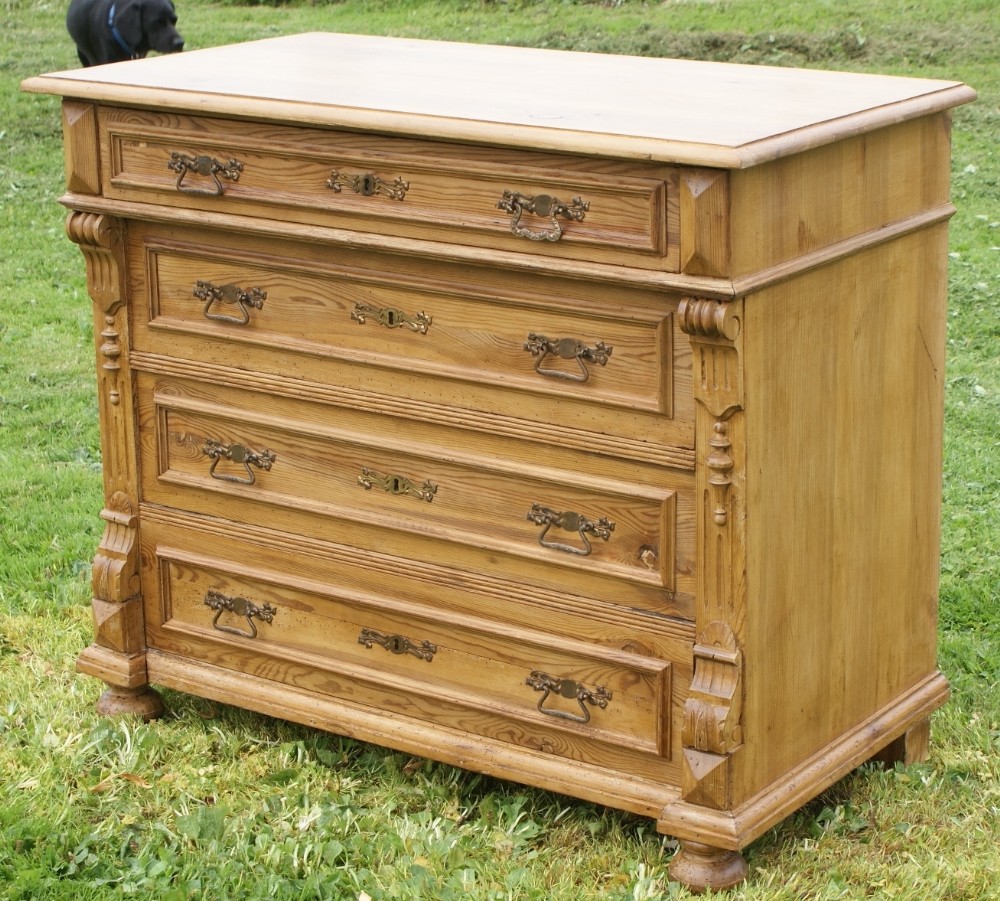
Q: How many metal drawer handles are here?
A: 8